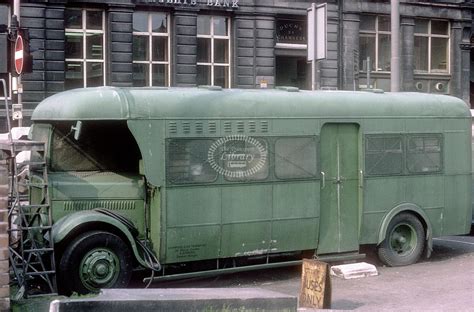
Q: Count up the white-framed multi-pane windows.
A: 5